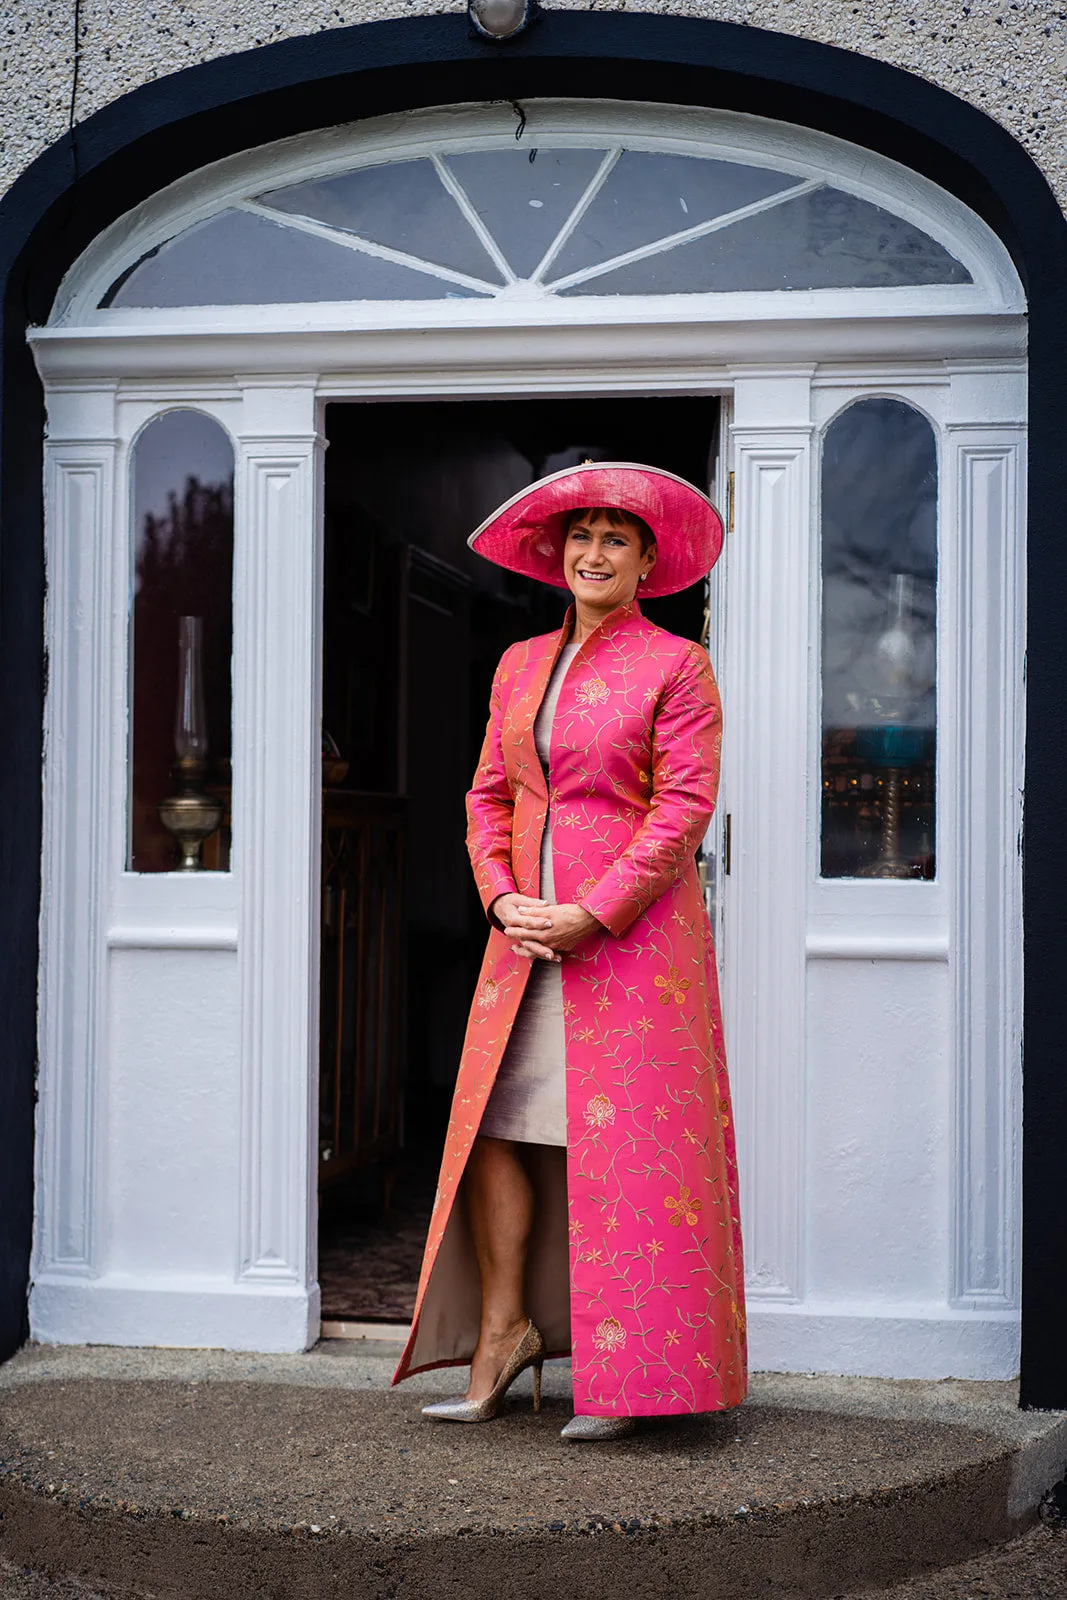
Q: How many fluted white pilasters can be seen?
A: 4